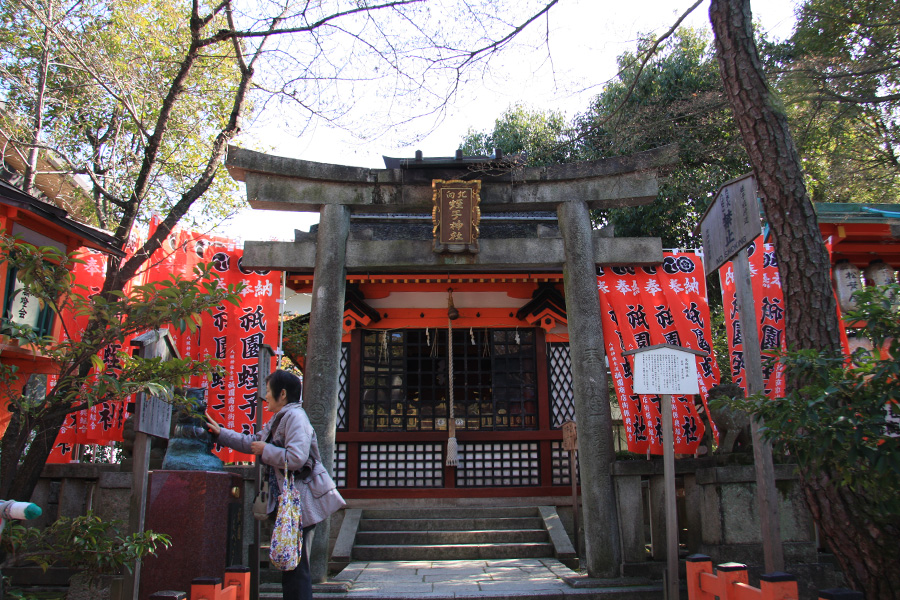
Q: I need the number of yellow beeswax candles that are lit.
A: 0